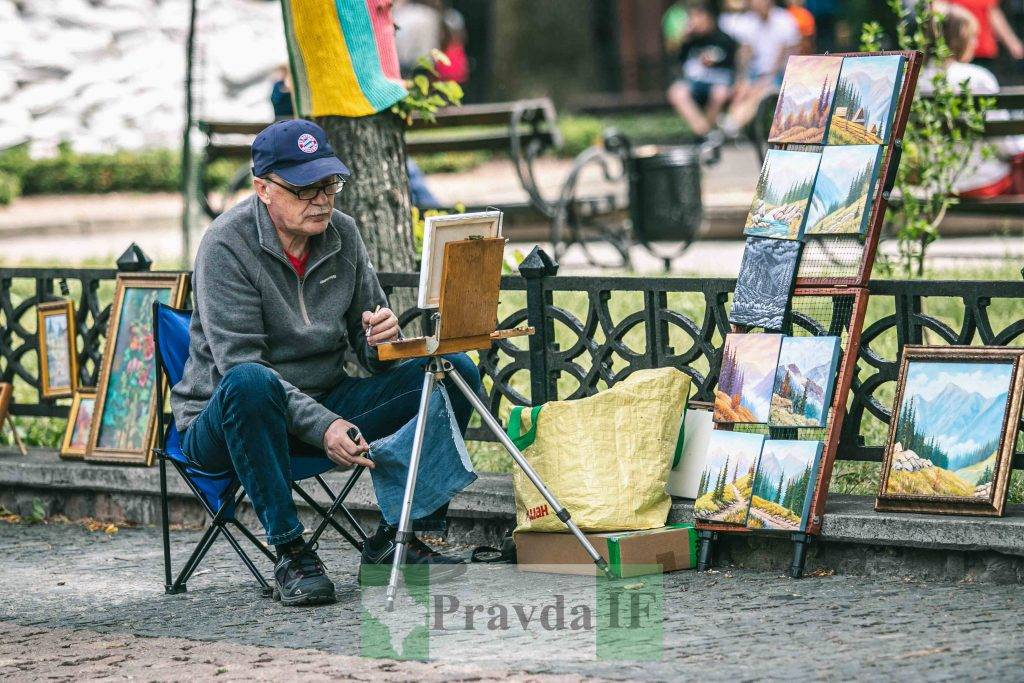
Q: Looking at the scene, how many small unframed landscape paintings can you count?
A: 9